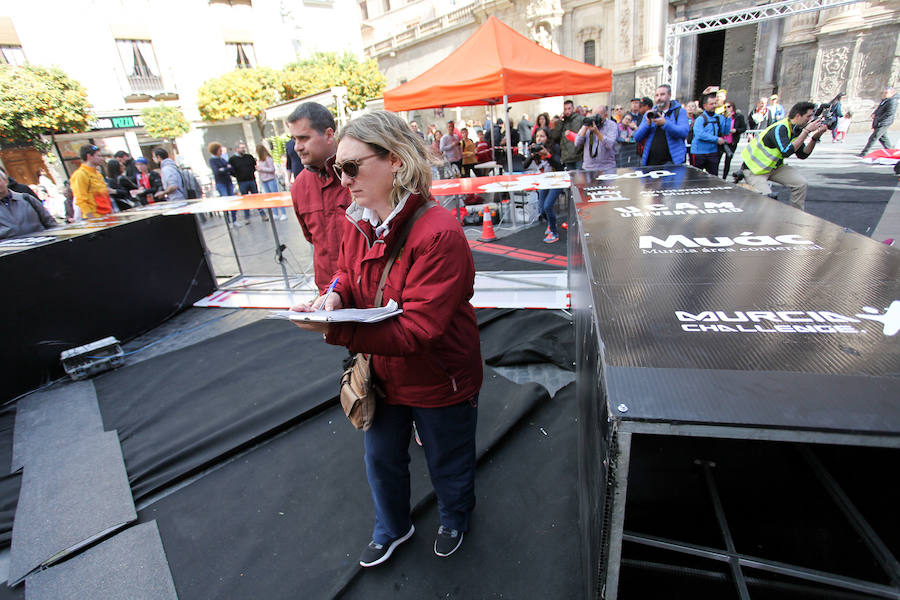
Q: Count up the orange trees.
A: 4